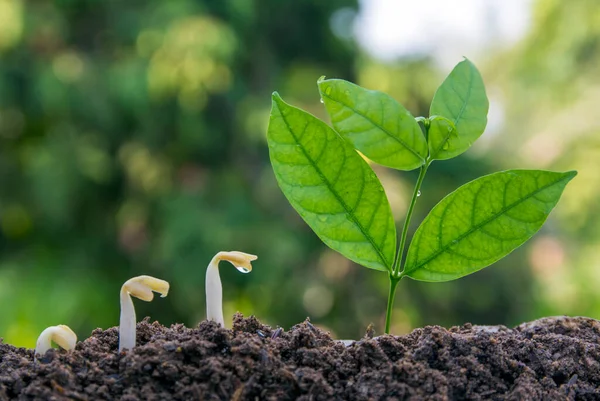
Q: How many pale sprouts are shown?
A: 3